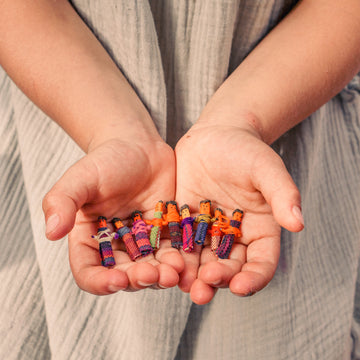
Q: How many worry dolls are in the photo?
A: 9